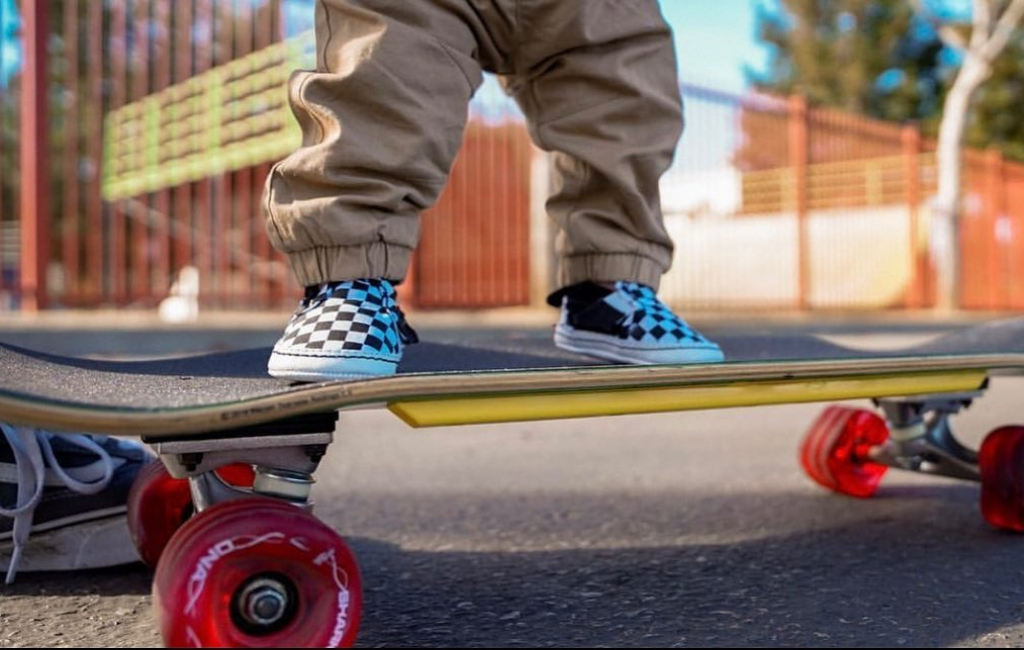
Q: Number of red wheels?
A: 4